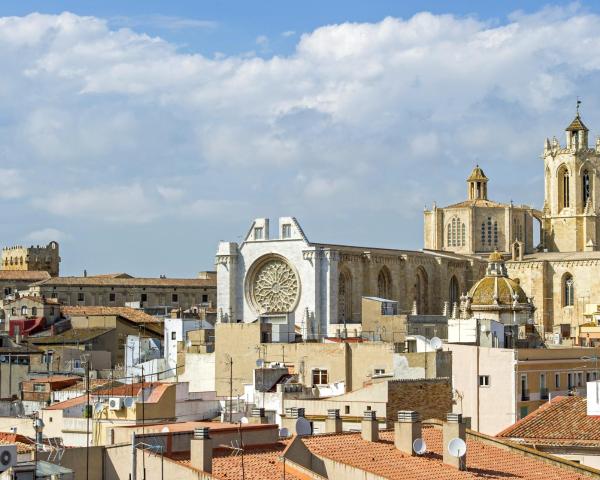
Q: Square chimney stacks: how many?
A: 7